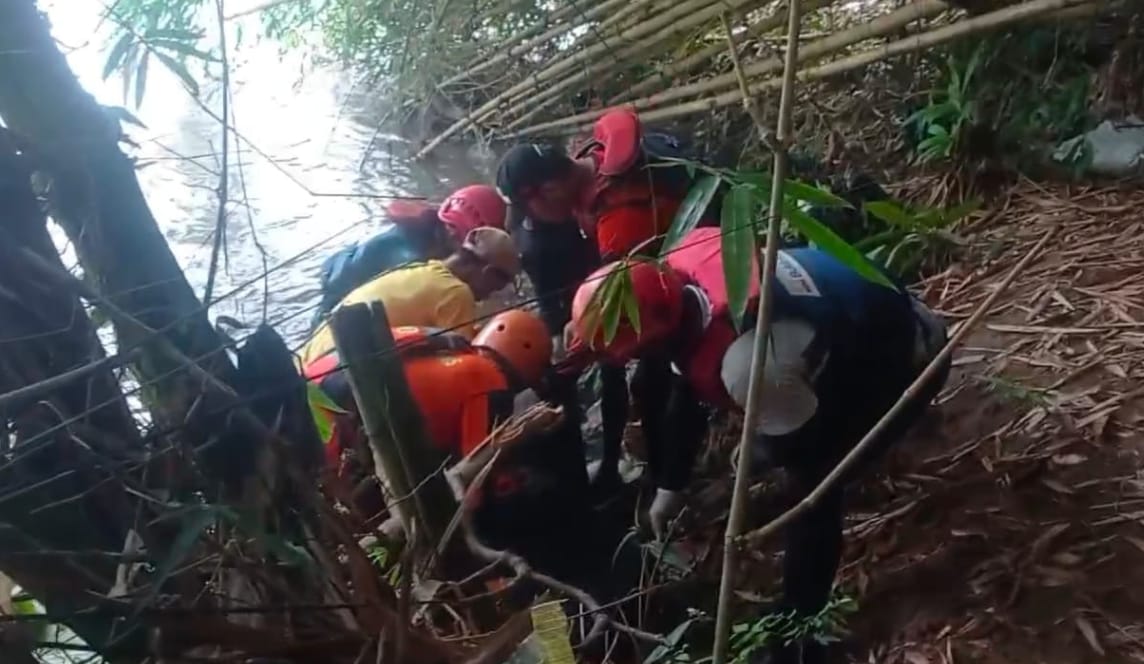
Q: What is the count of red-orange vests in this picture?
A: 2